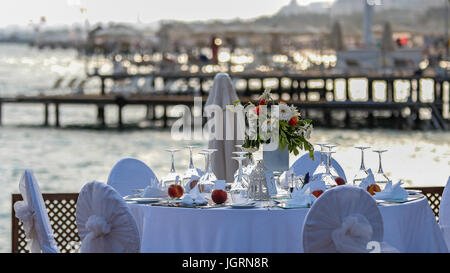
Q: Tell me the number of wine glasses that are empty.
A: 12